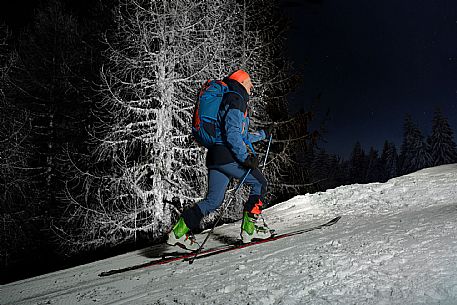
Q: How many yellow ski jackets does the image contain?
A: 0